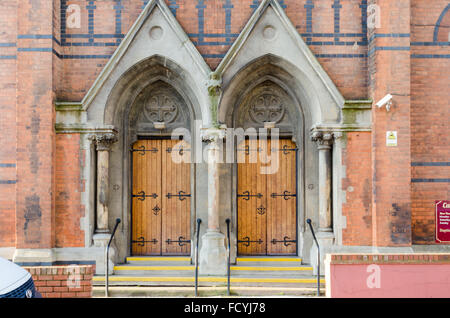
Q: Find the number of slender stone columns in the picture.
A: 3